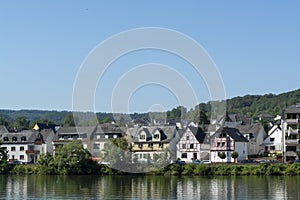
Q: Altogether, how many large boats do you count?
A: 0